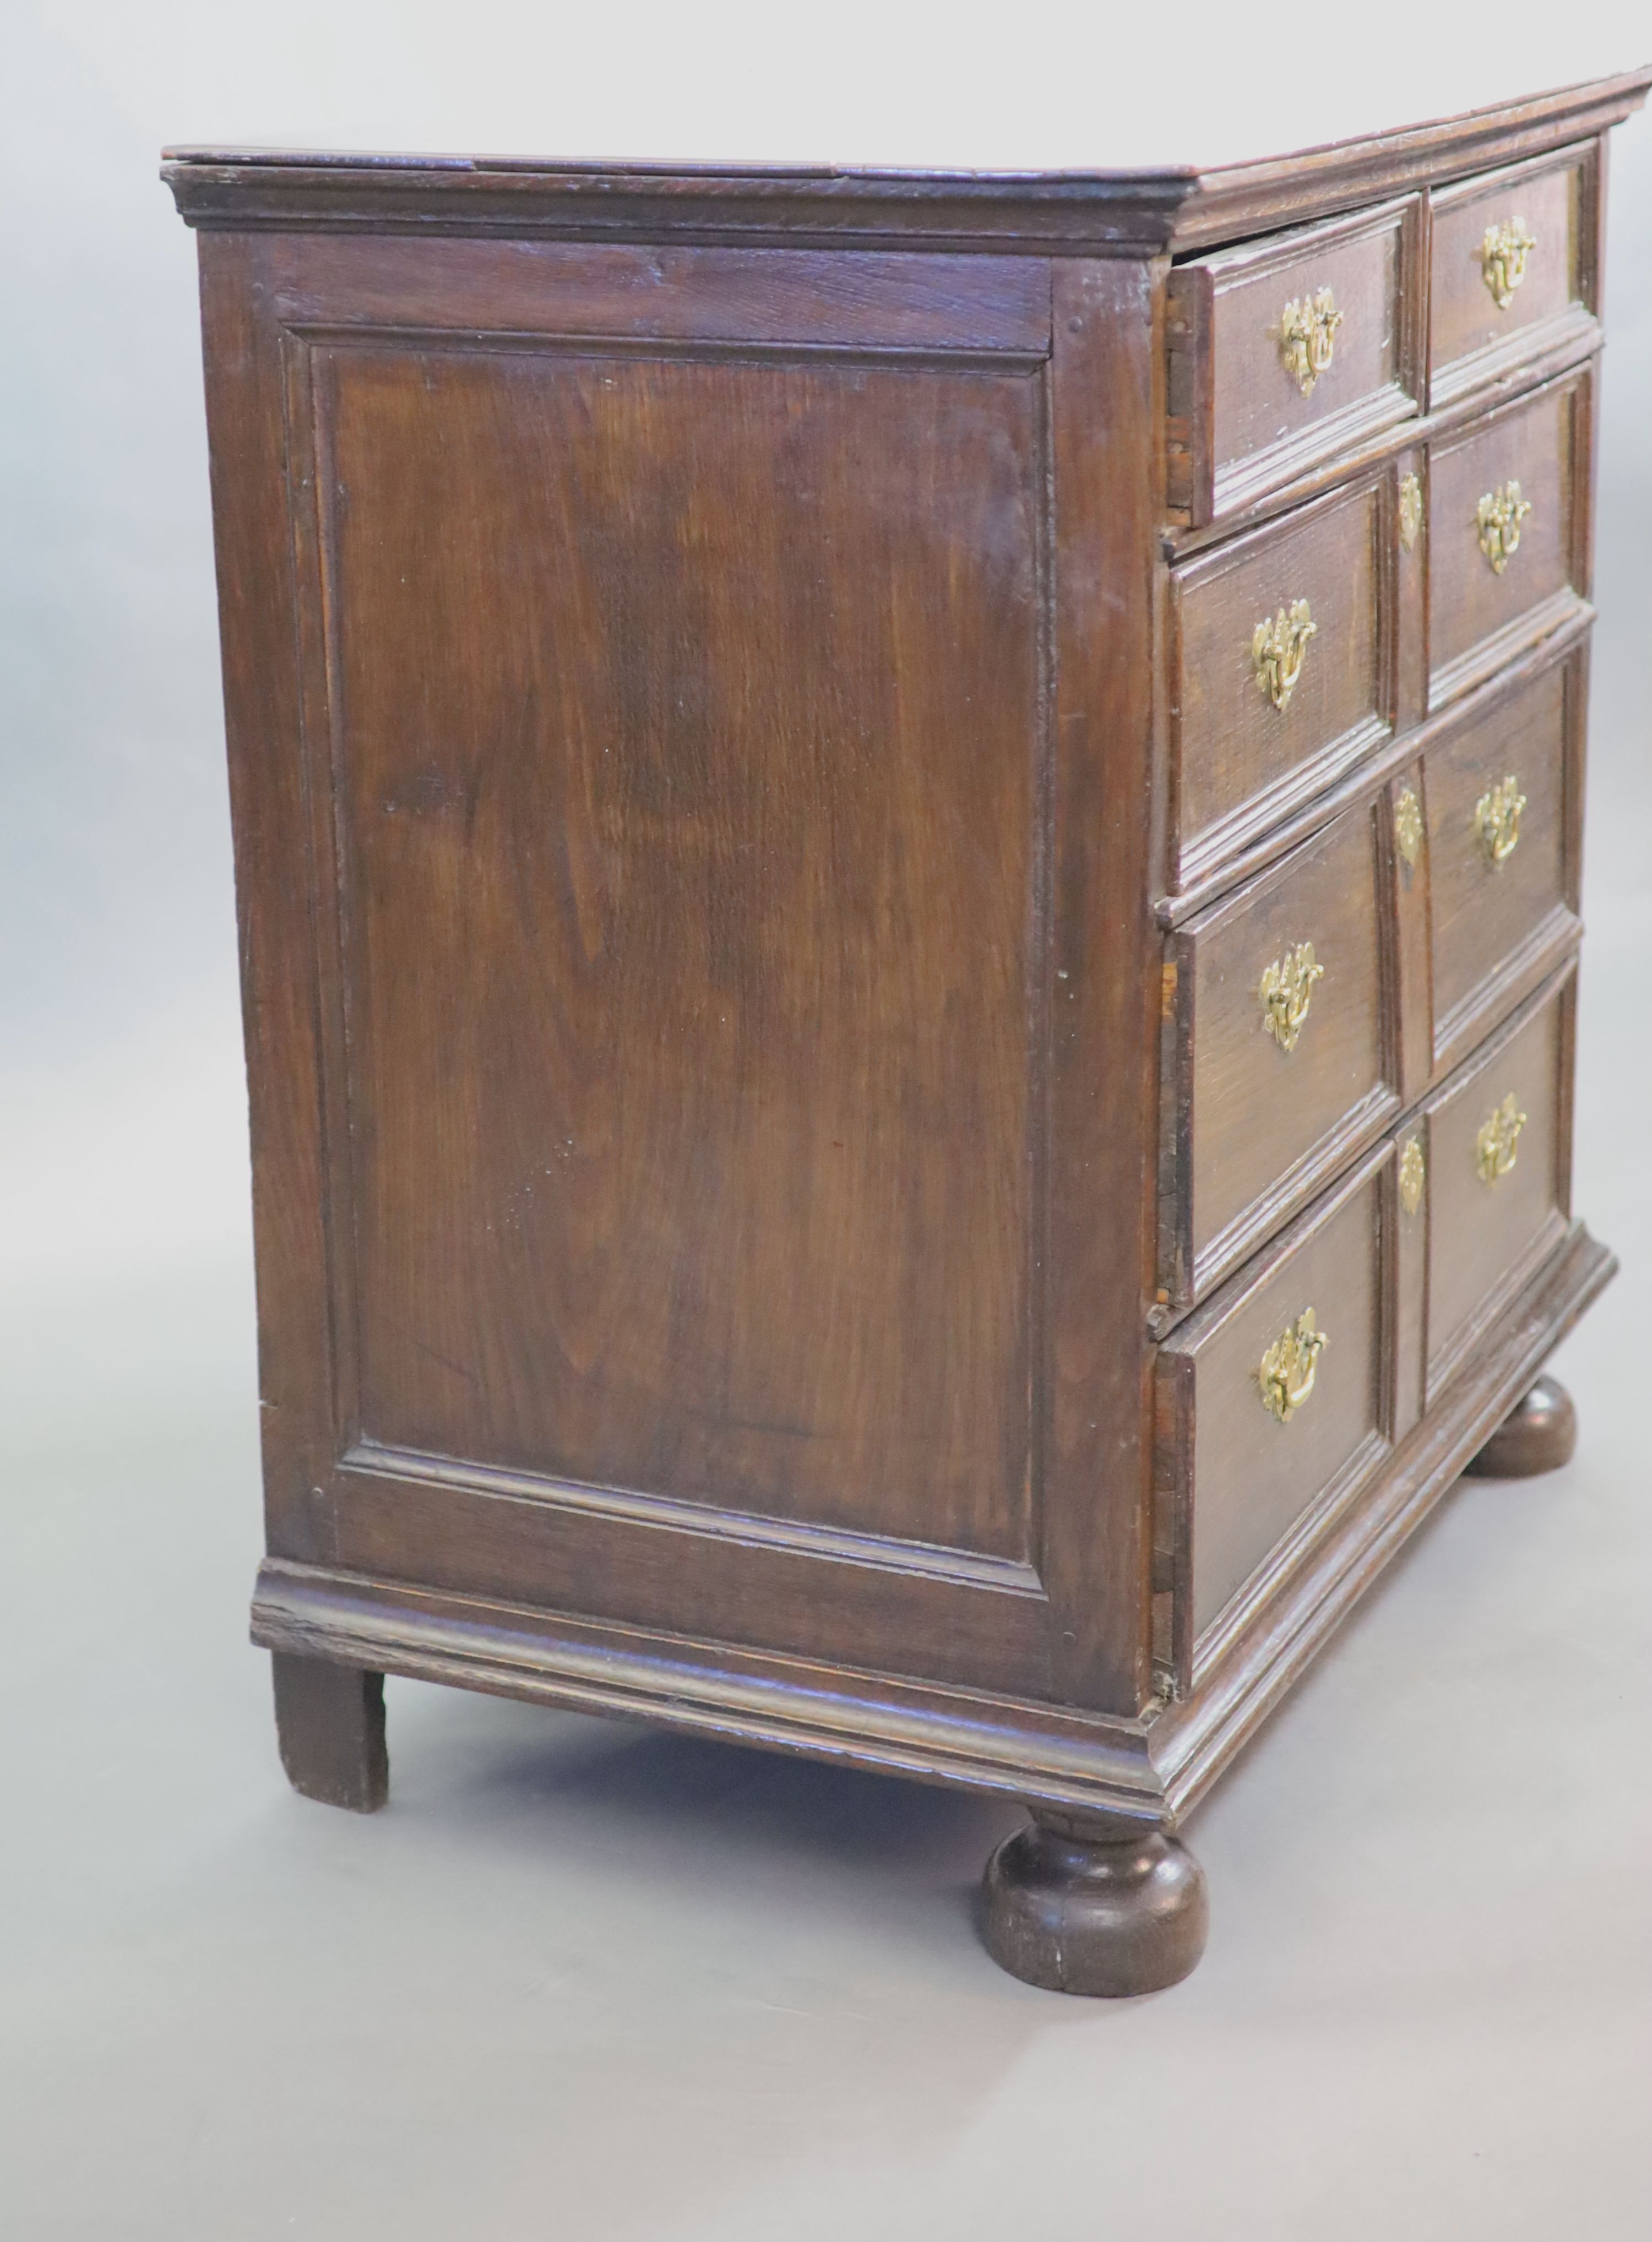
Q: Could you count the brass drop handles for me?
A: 8